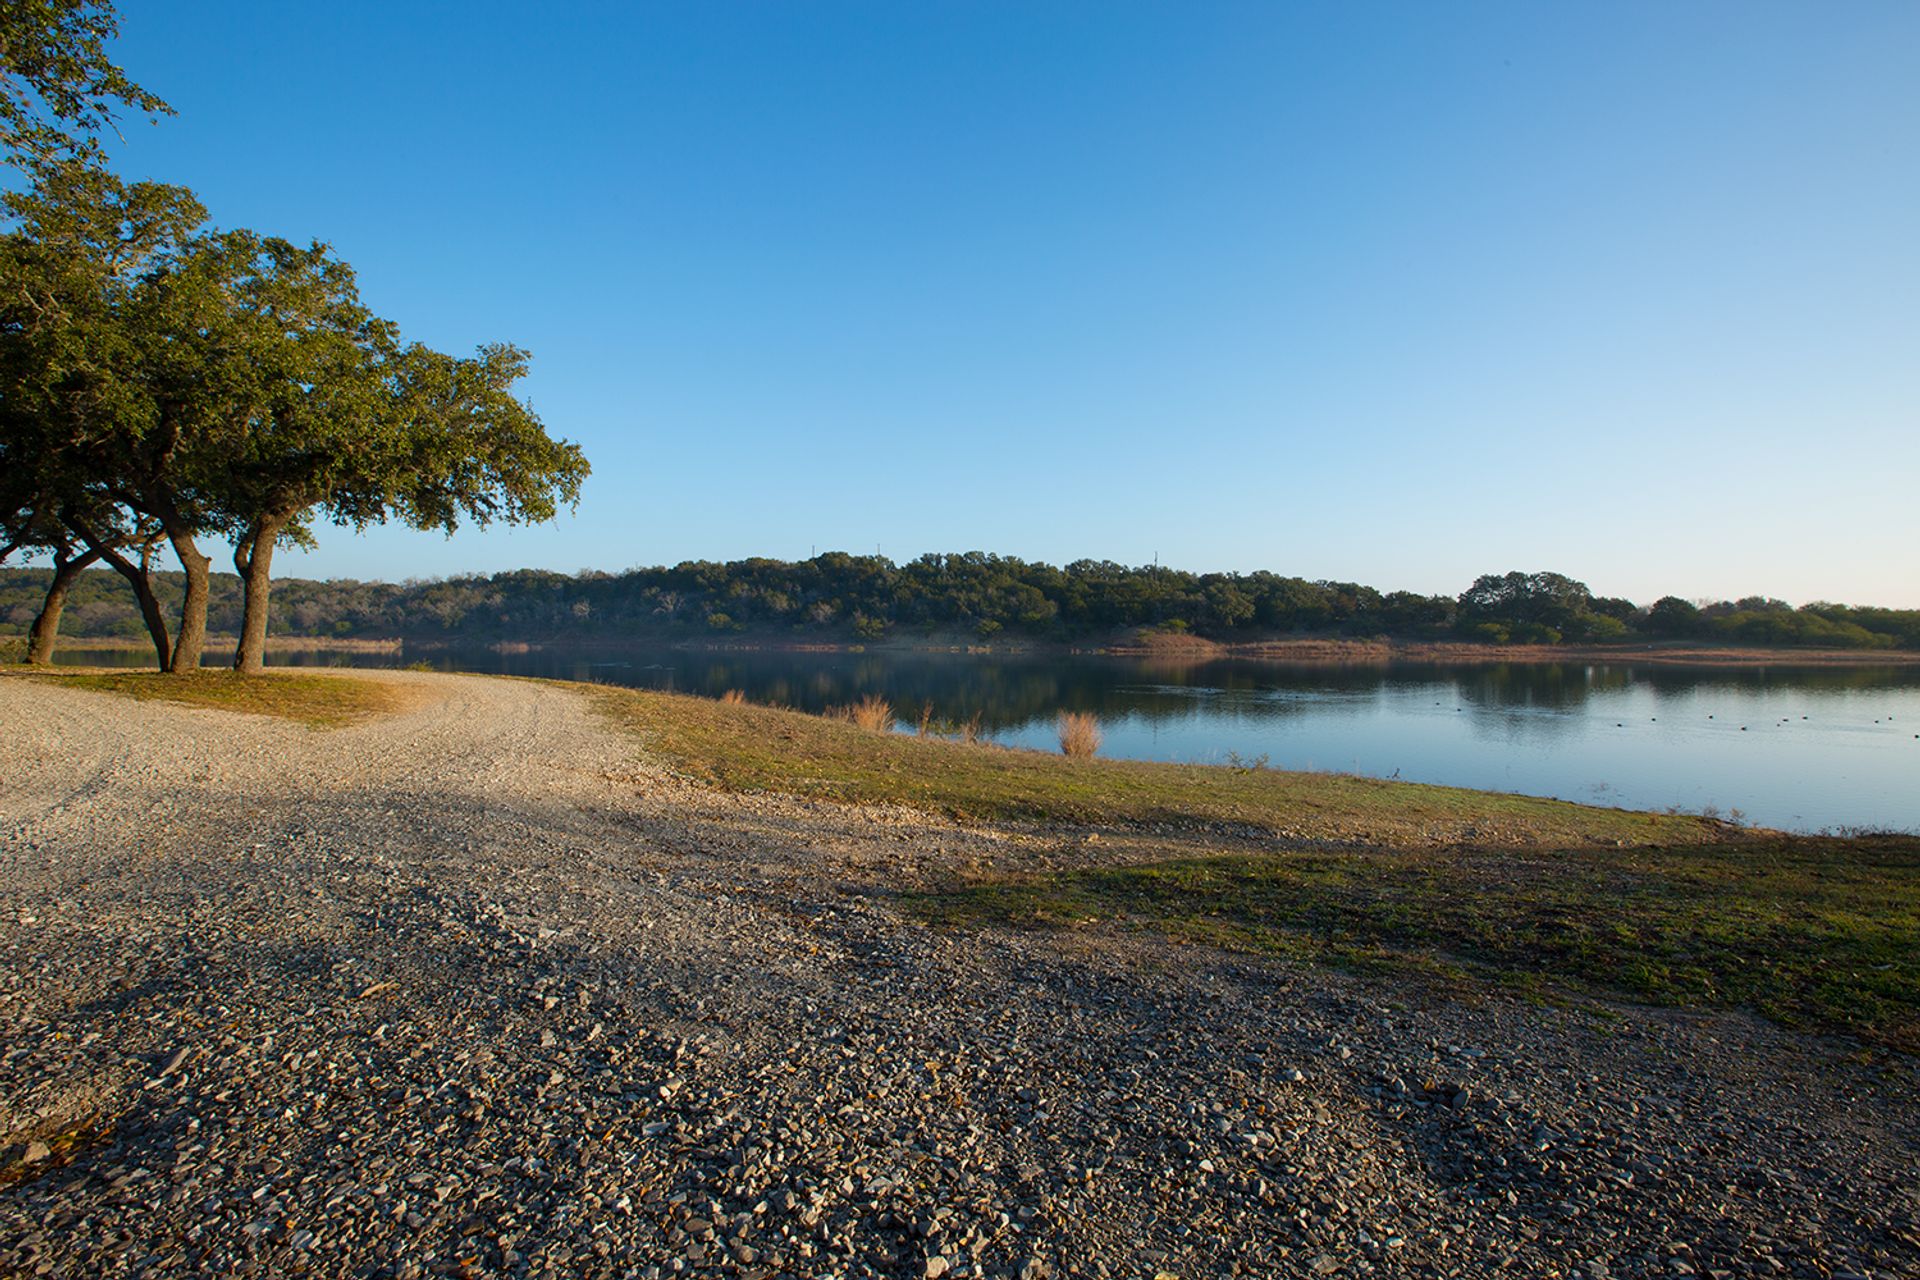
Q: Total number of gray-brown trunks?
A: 4